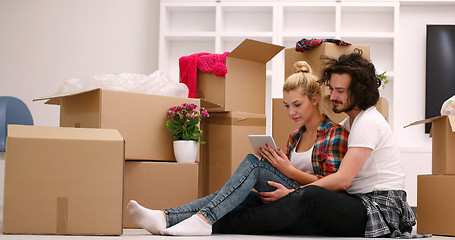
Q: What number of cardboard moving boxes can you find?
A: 9